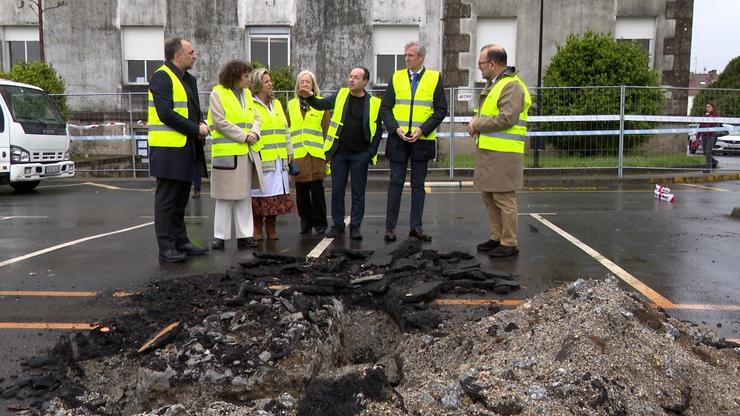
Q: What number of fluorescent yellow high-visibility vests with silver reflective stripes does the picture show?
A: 7